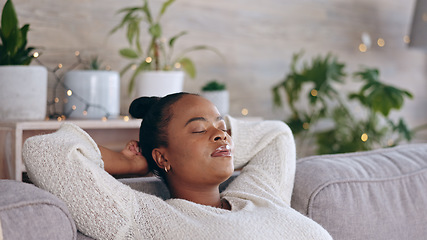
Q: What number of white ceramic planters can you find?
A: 4